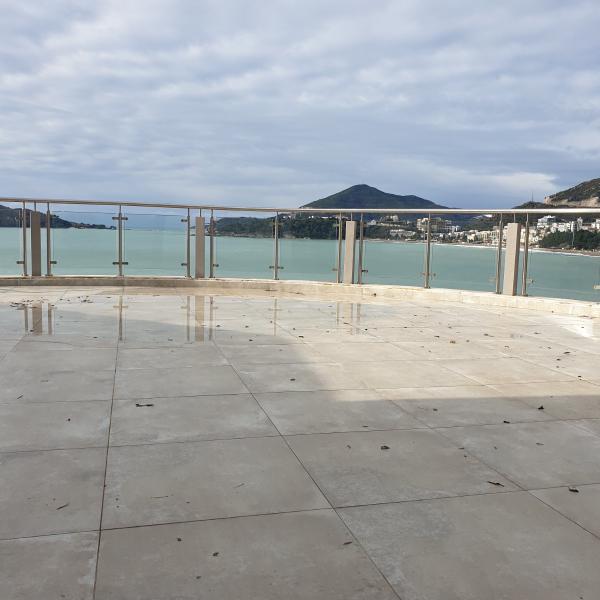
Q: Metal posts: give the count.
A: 11